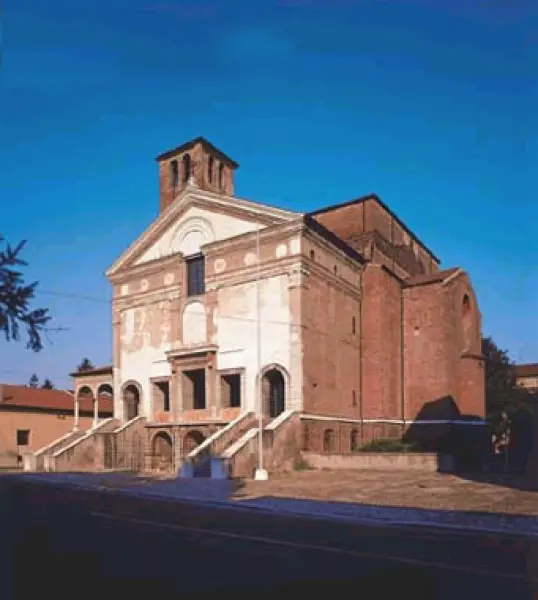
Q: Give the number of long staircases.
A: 2